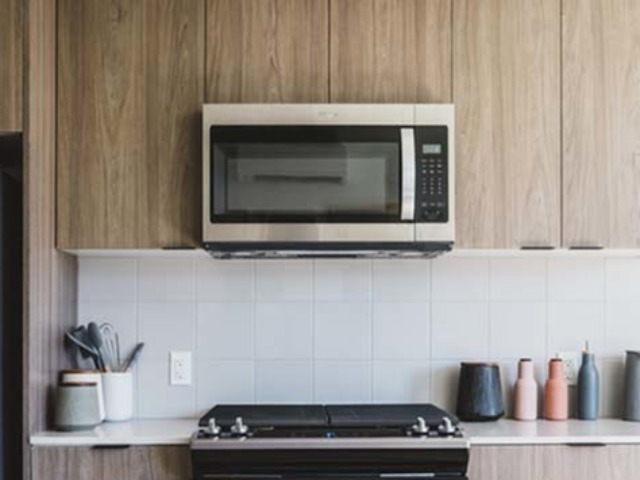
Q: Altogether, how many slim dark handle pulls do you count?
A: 5